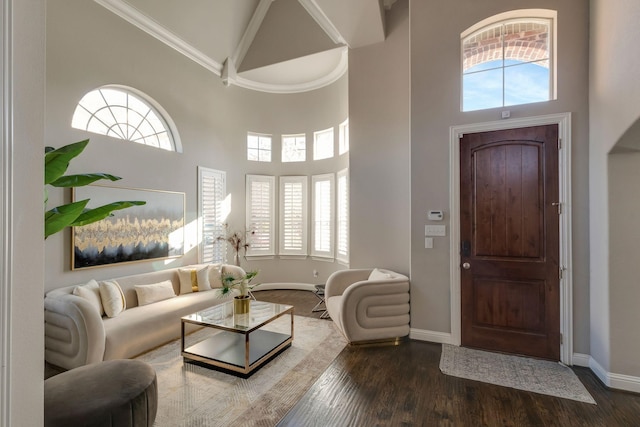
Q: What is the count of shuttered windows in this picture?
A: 5